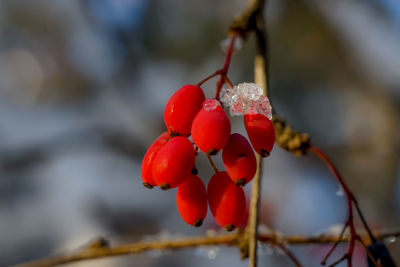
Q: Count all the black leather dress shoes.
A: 0